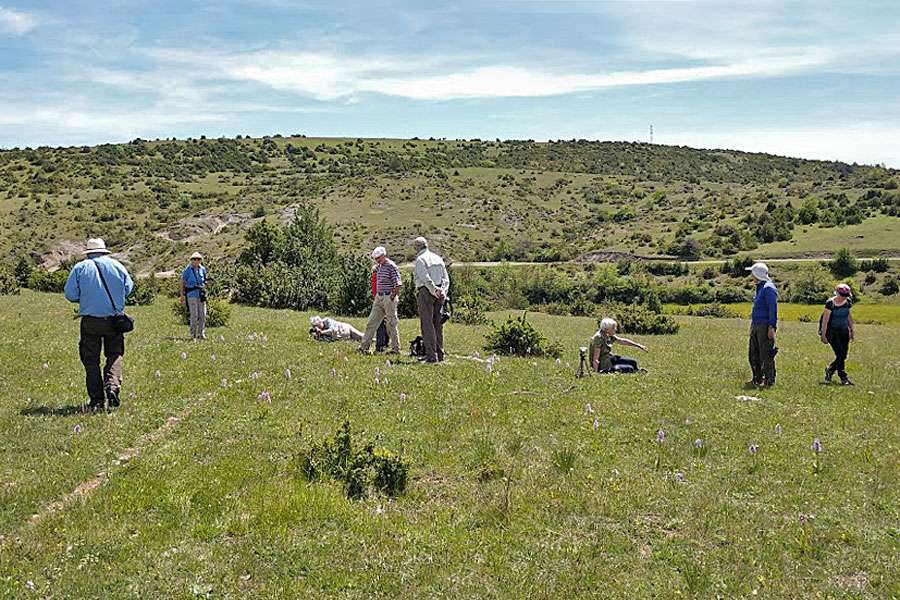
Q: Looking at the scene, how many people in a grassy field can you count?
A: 9